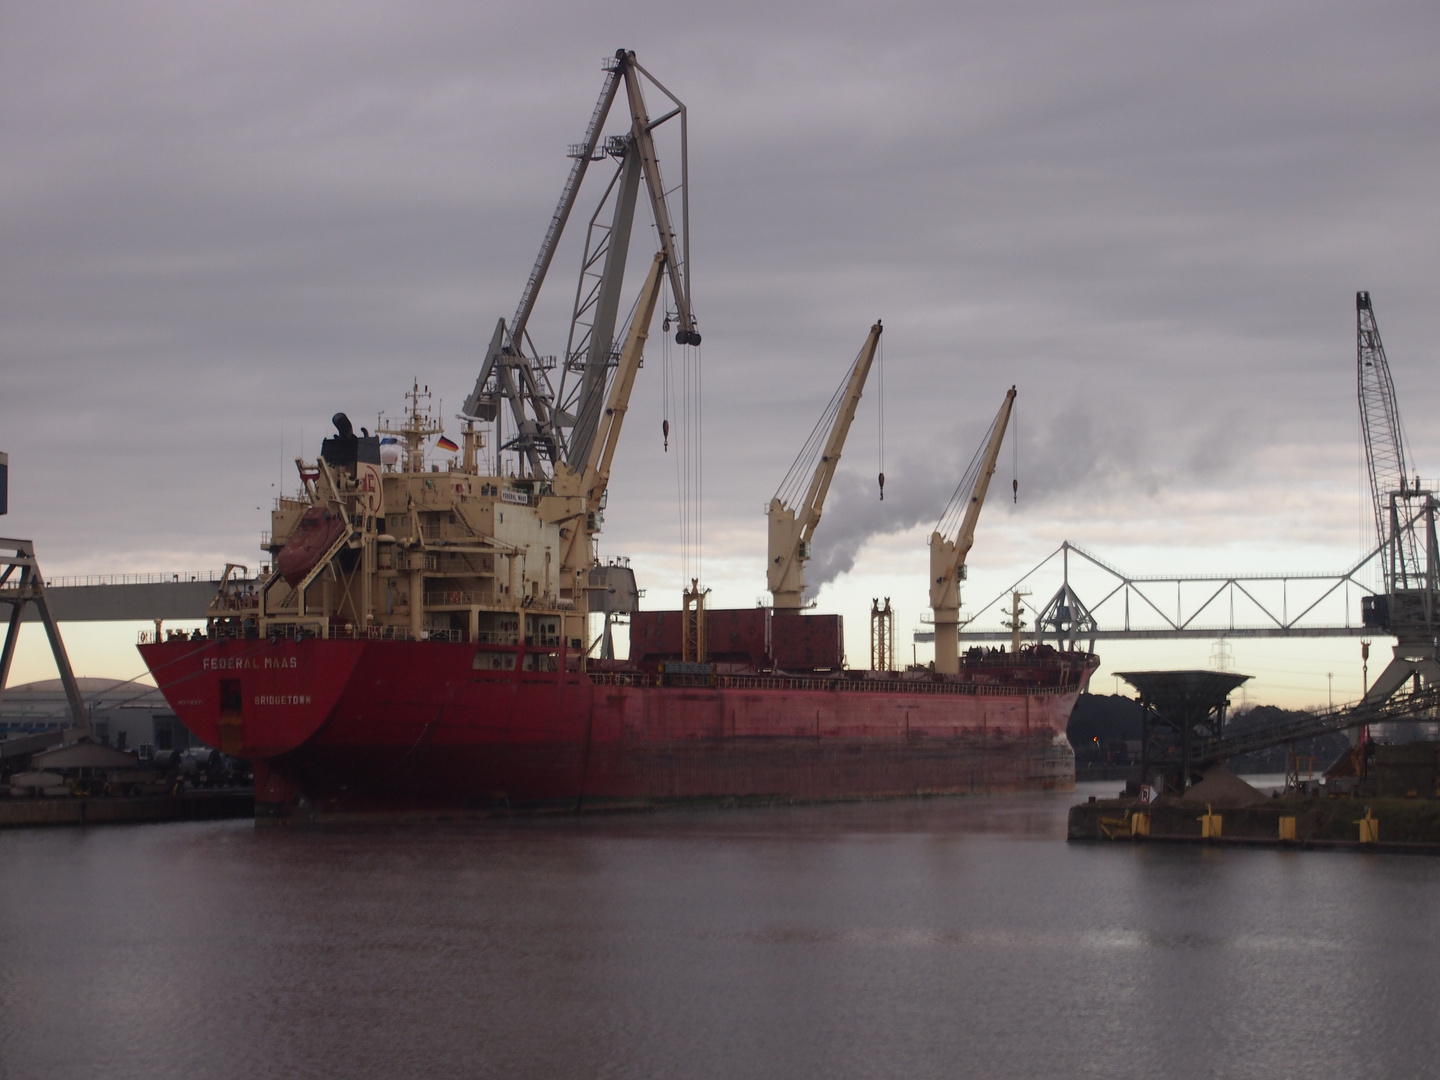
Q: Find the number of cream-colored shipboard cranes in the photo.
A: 3